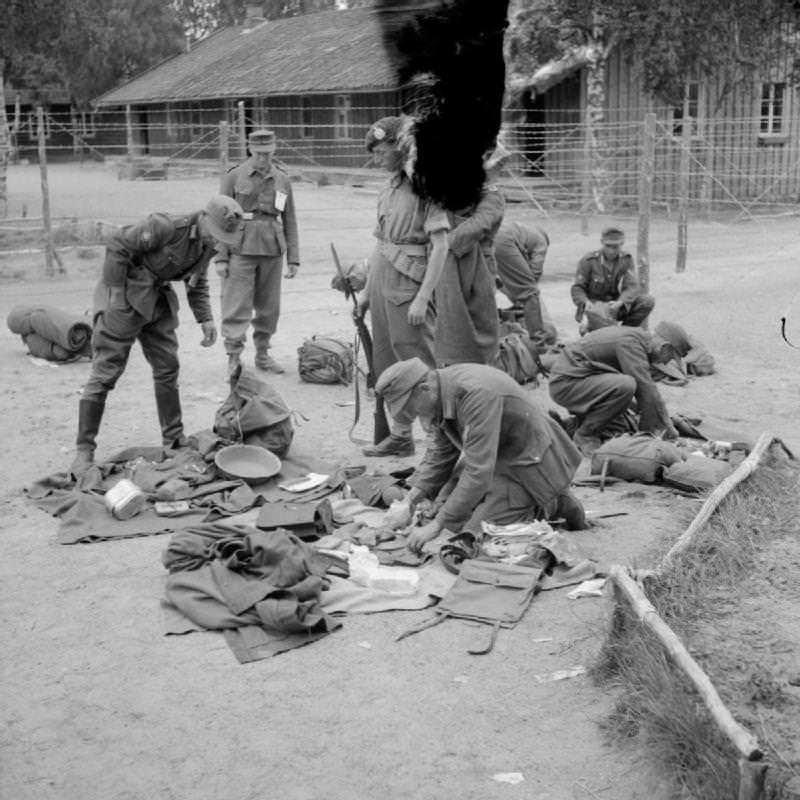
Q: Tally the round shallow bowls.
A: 1